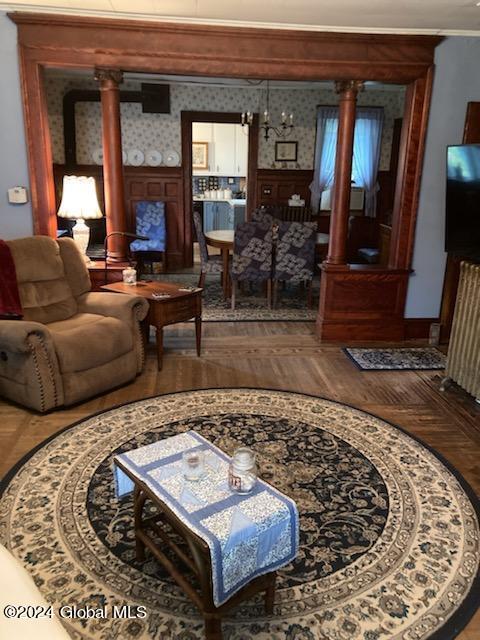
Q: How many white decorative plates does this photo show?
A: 5